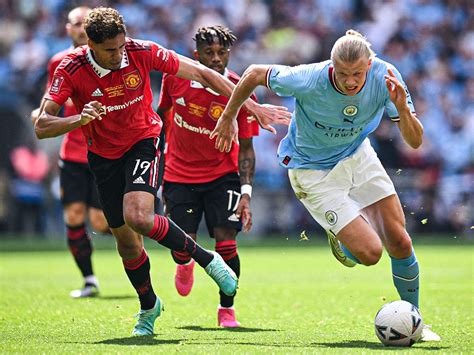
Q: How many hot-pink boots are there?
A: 2